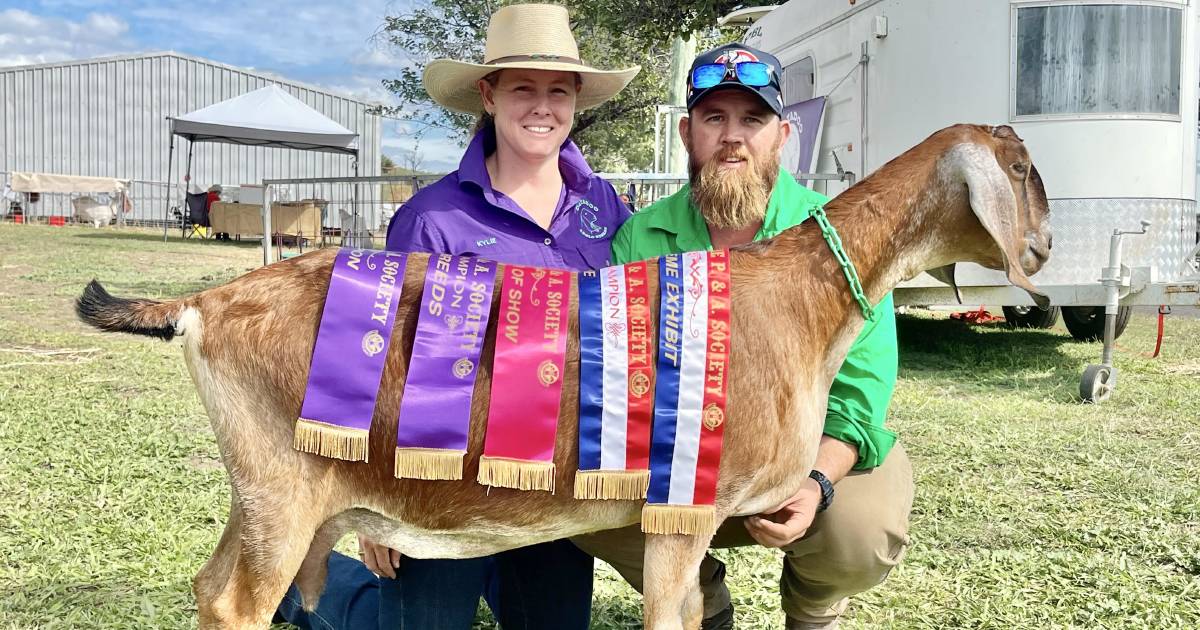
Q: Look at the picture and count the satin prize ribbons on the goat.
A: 5